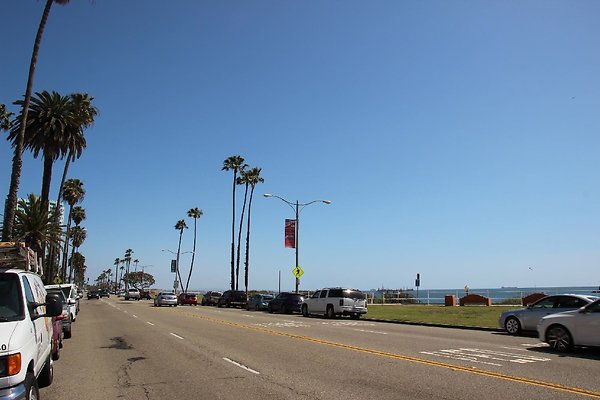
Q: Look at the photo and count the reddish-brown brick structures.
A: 3